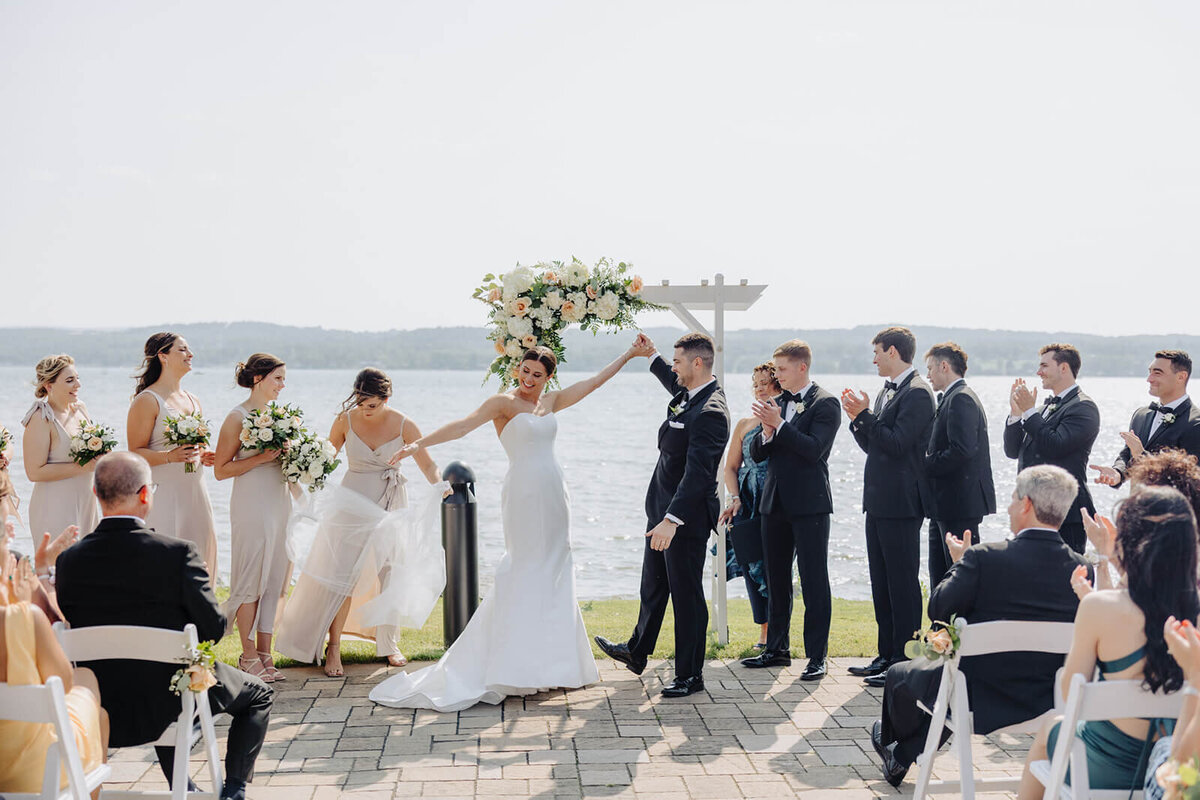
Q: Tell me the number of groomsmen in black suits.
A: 5